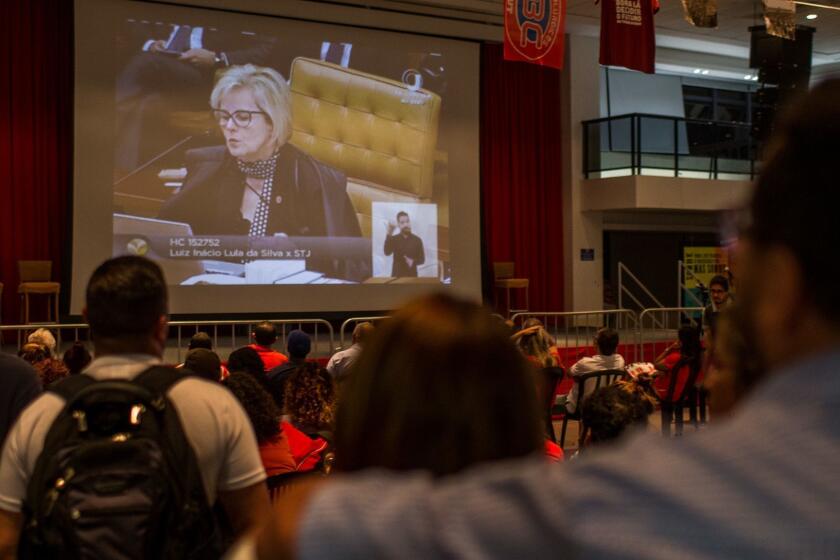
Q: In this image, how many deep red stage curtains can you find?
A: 2